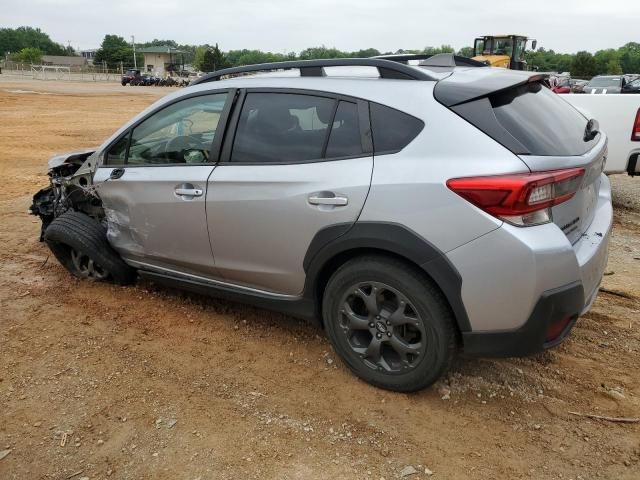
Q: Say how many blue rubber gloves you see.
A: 0